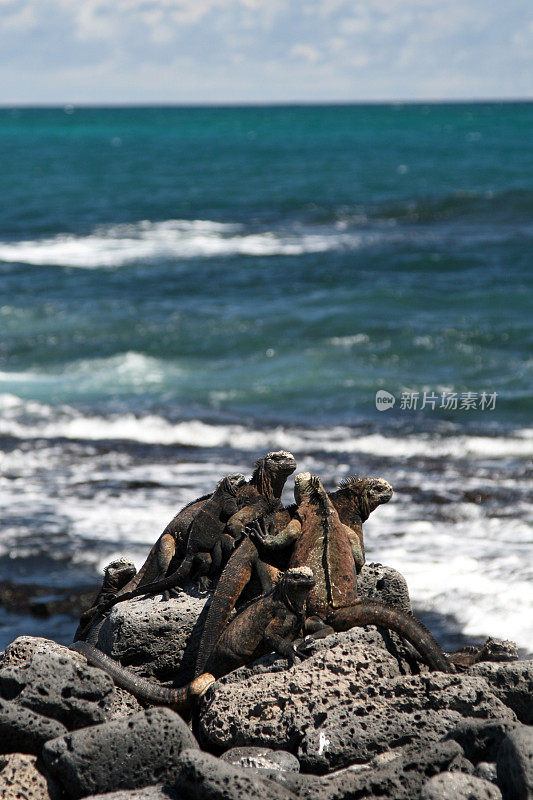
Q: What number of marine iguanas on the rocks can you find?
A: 7